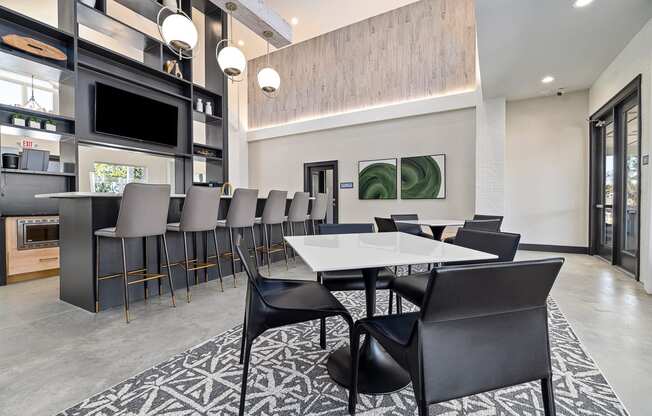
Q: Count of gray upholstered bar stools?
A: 6